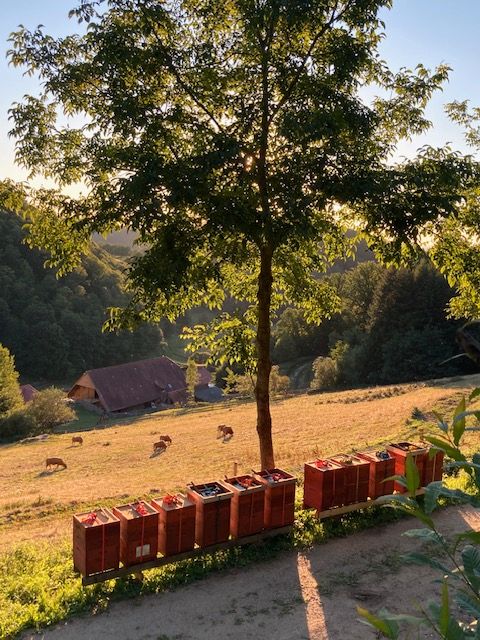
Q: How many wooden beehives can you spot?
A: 11